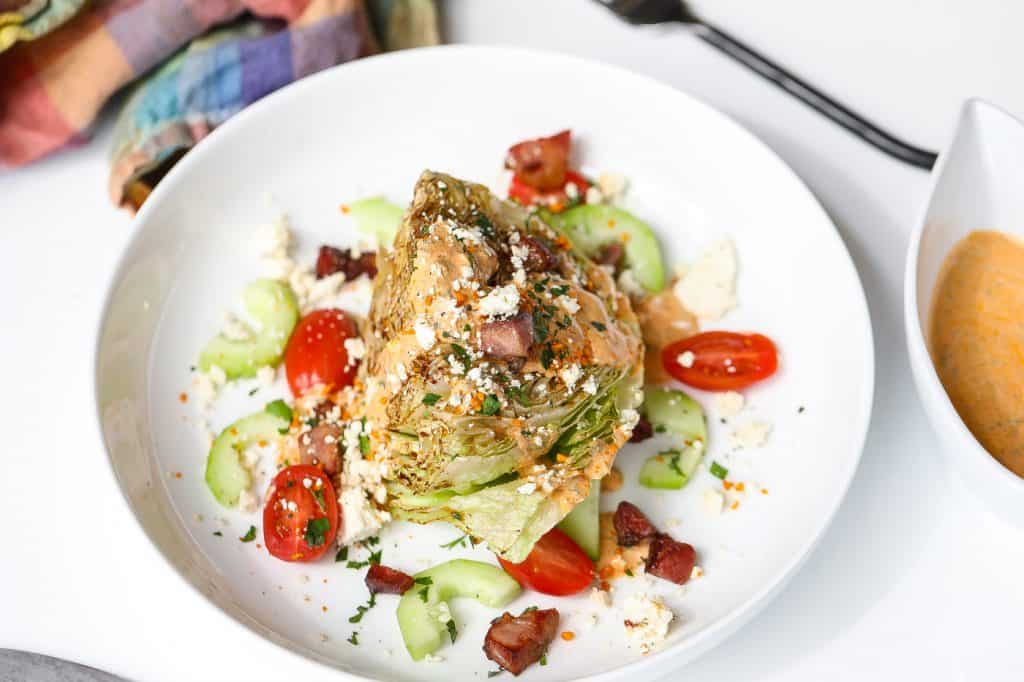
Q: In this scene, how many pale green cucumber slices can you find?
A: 7